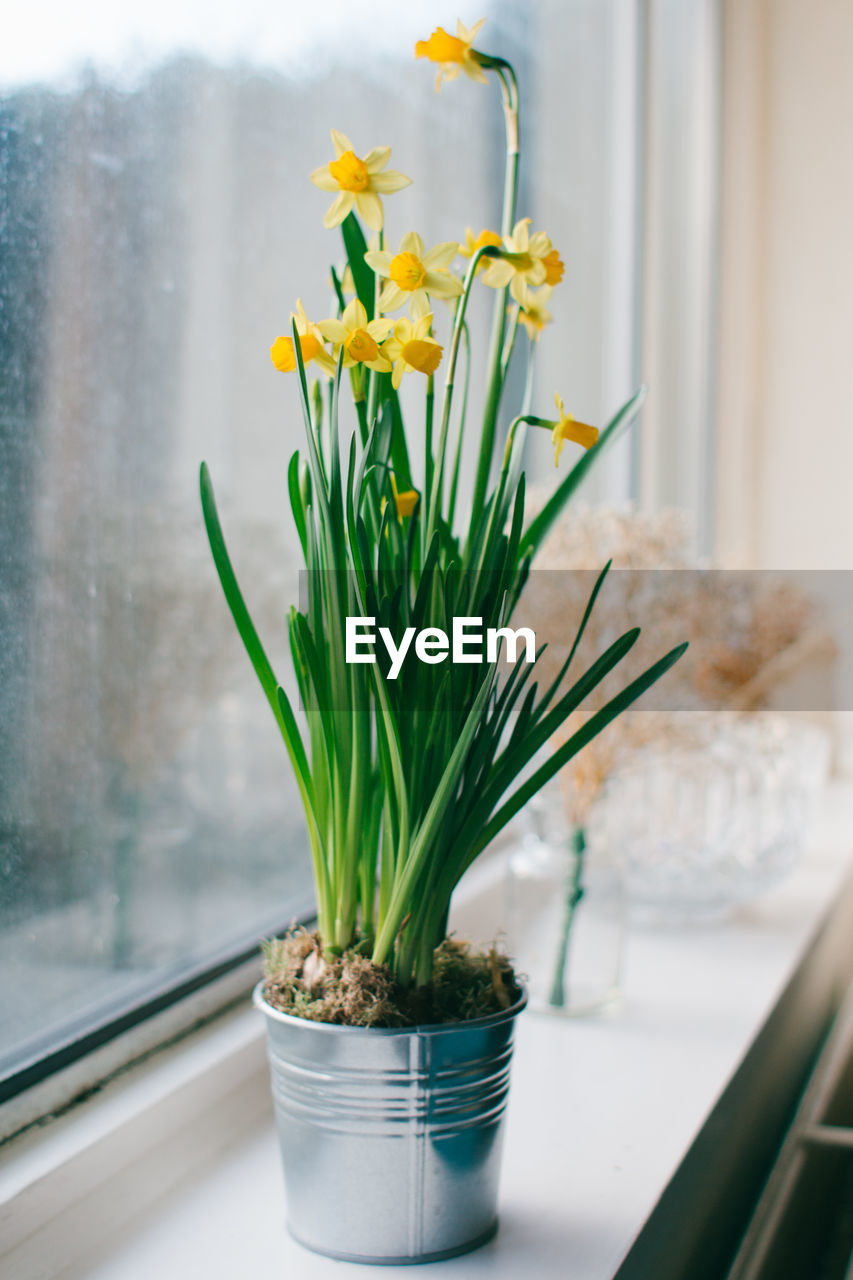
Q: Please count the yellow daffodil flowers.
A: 11